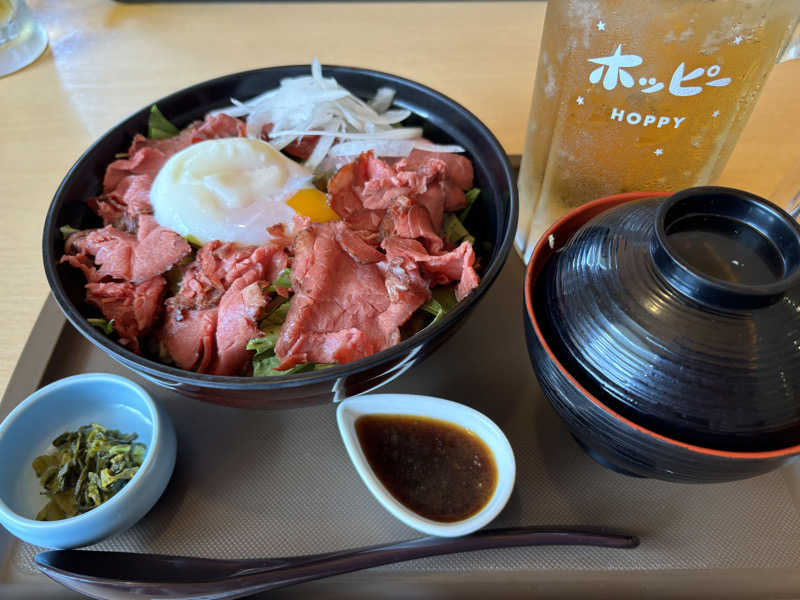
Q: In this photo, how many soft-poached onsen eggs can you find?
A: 1